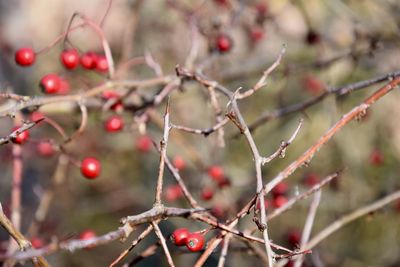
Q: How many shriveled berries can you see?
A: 0